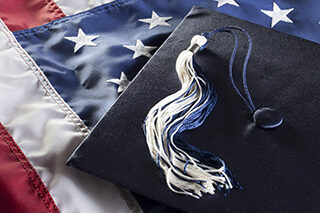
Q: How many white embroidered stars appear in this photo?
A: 6